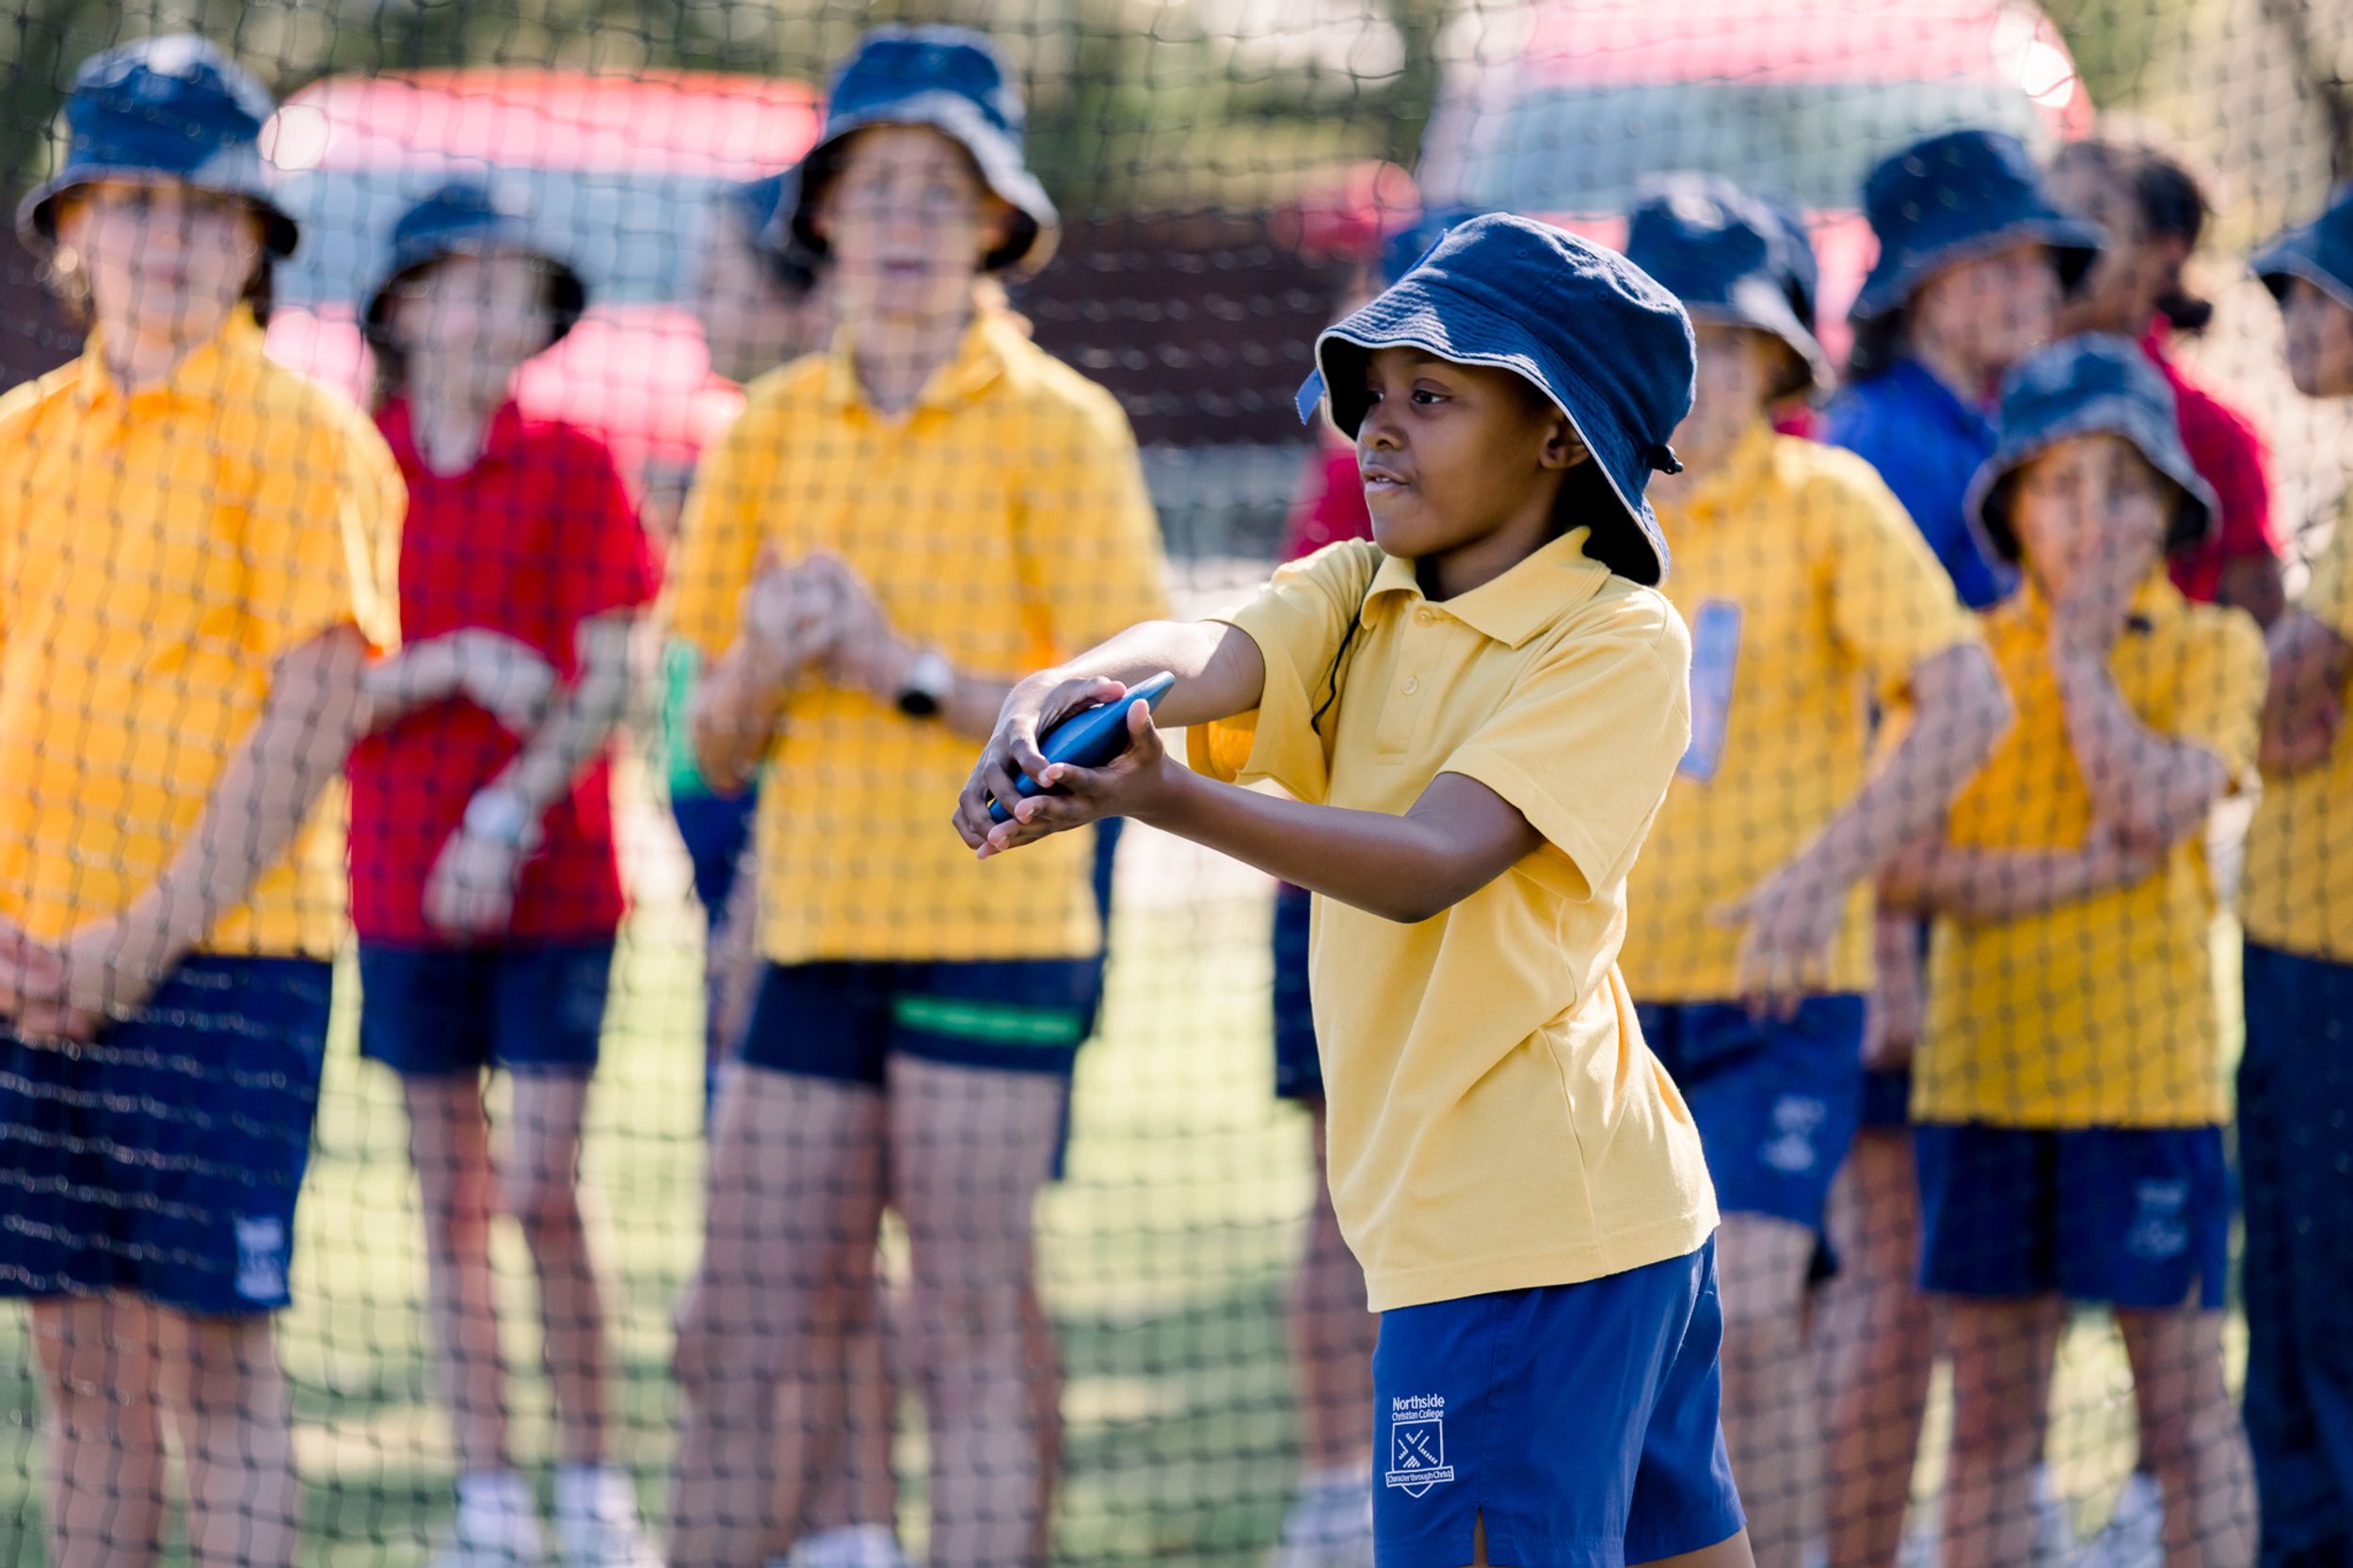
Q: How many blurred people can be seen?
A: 11